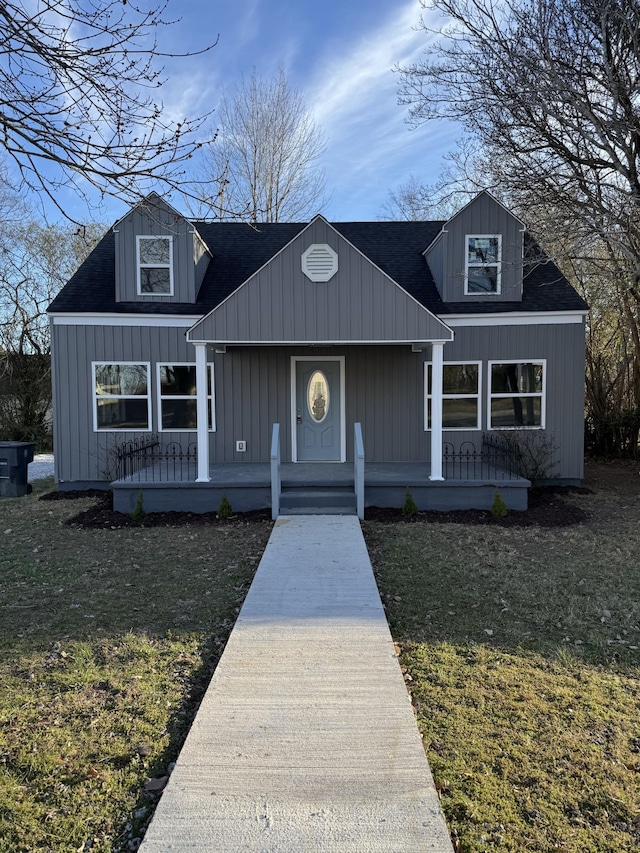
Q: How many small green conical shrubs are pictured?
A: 4